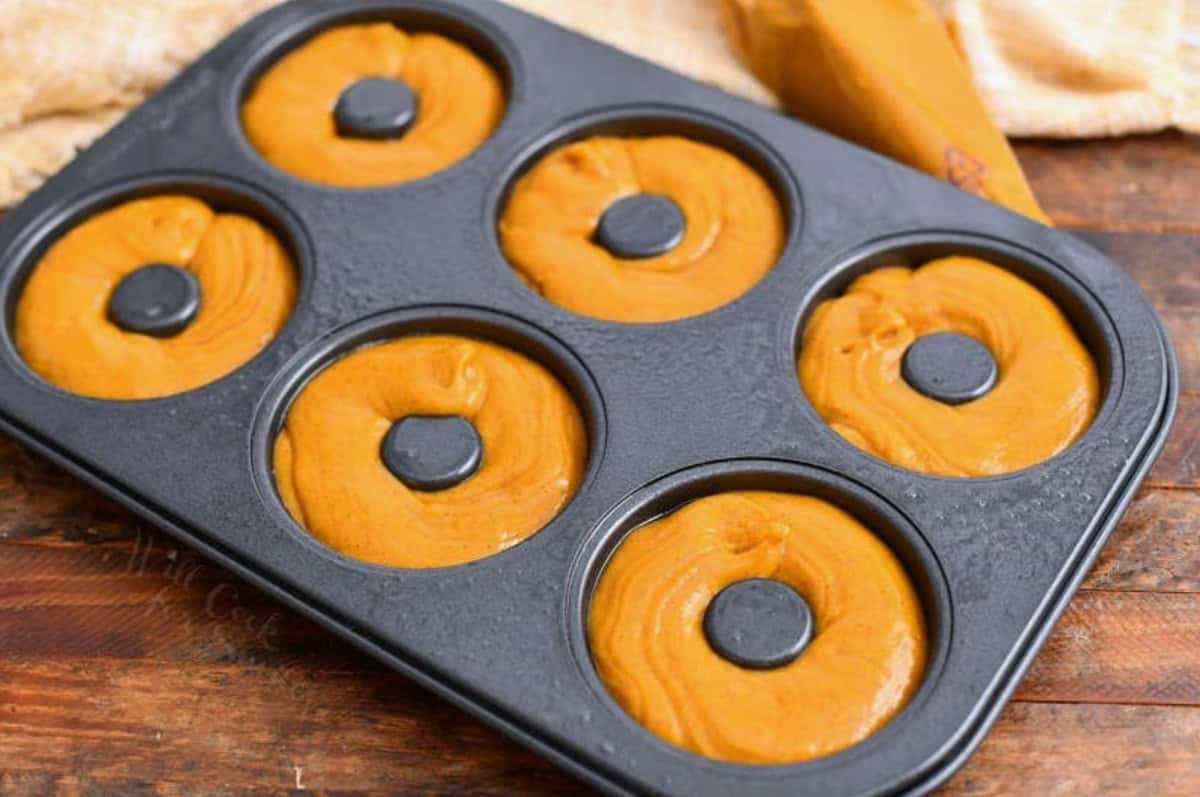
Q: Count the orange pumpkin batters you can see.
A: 6